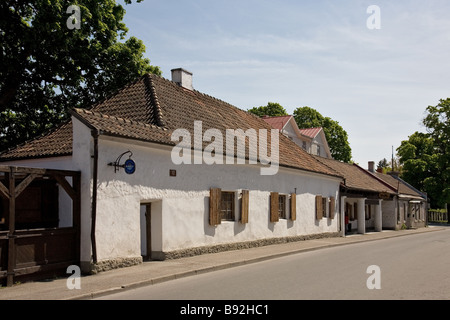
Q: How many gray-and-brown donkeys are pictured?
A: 0